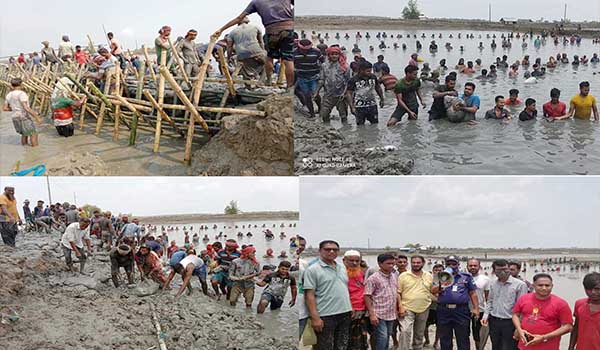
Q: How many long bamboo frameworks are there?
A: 1